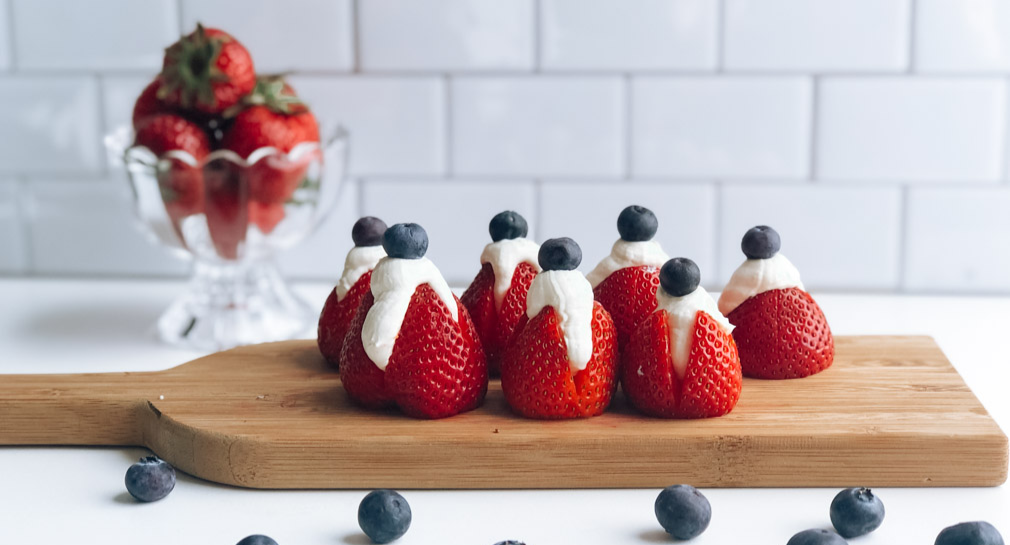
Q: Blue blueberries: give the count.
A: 15